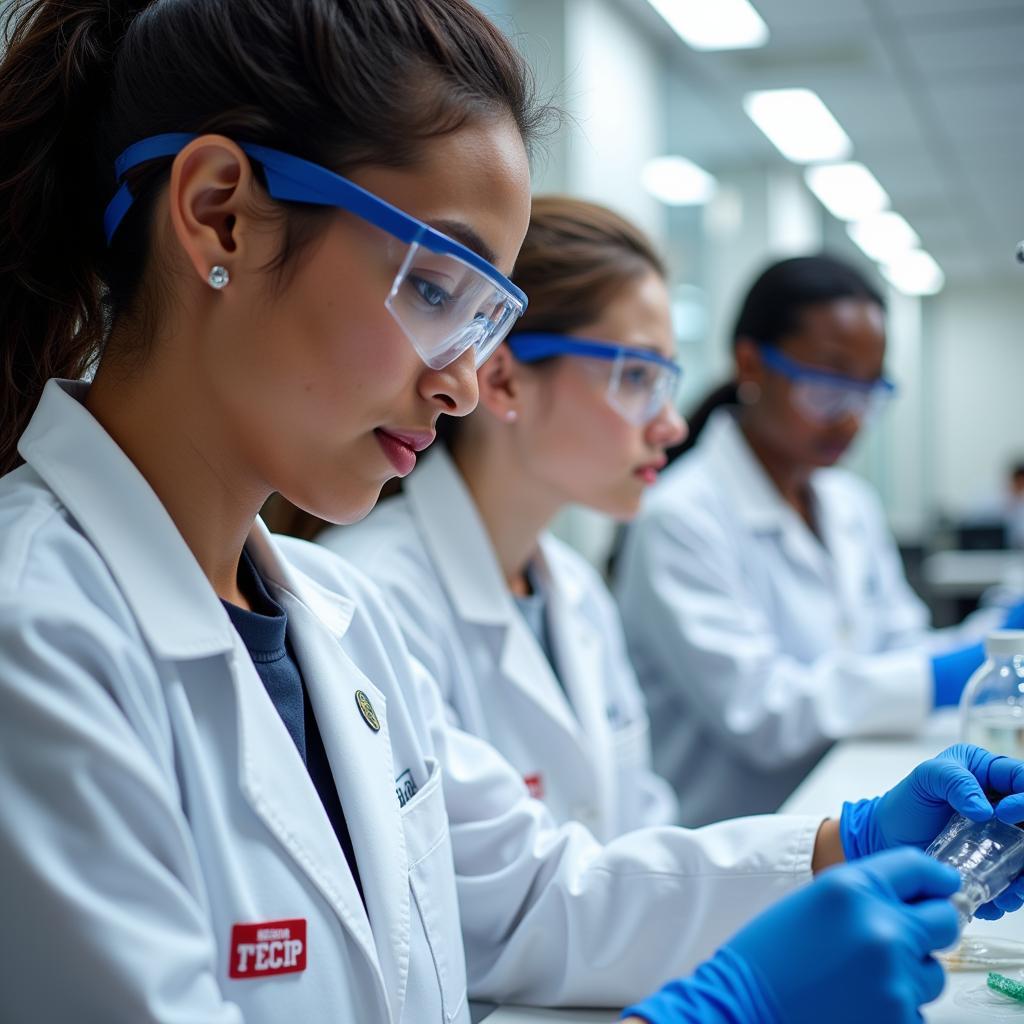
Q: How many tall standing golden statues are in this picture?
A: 0